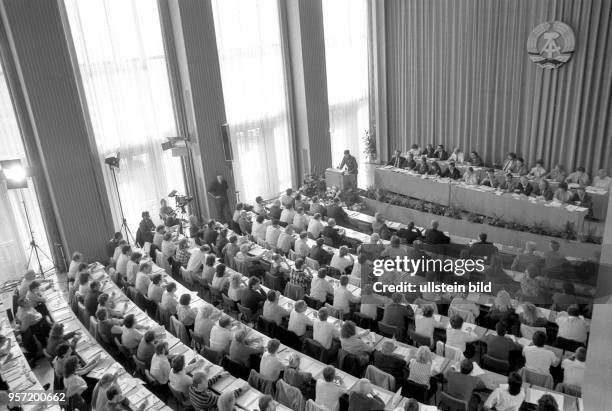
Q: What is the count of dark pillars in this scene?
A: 3